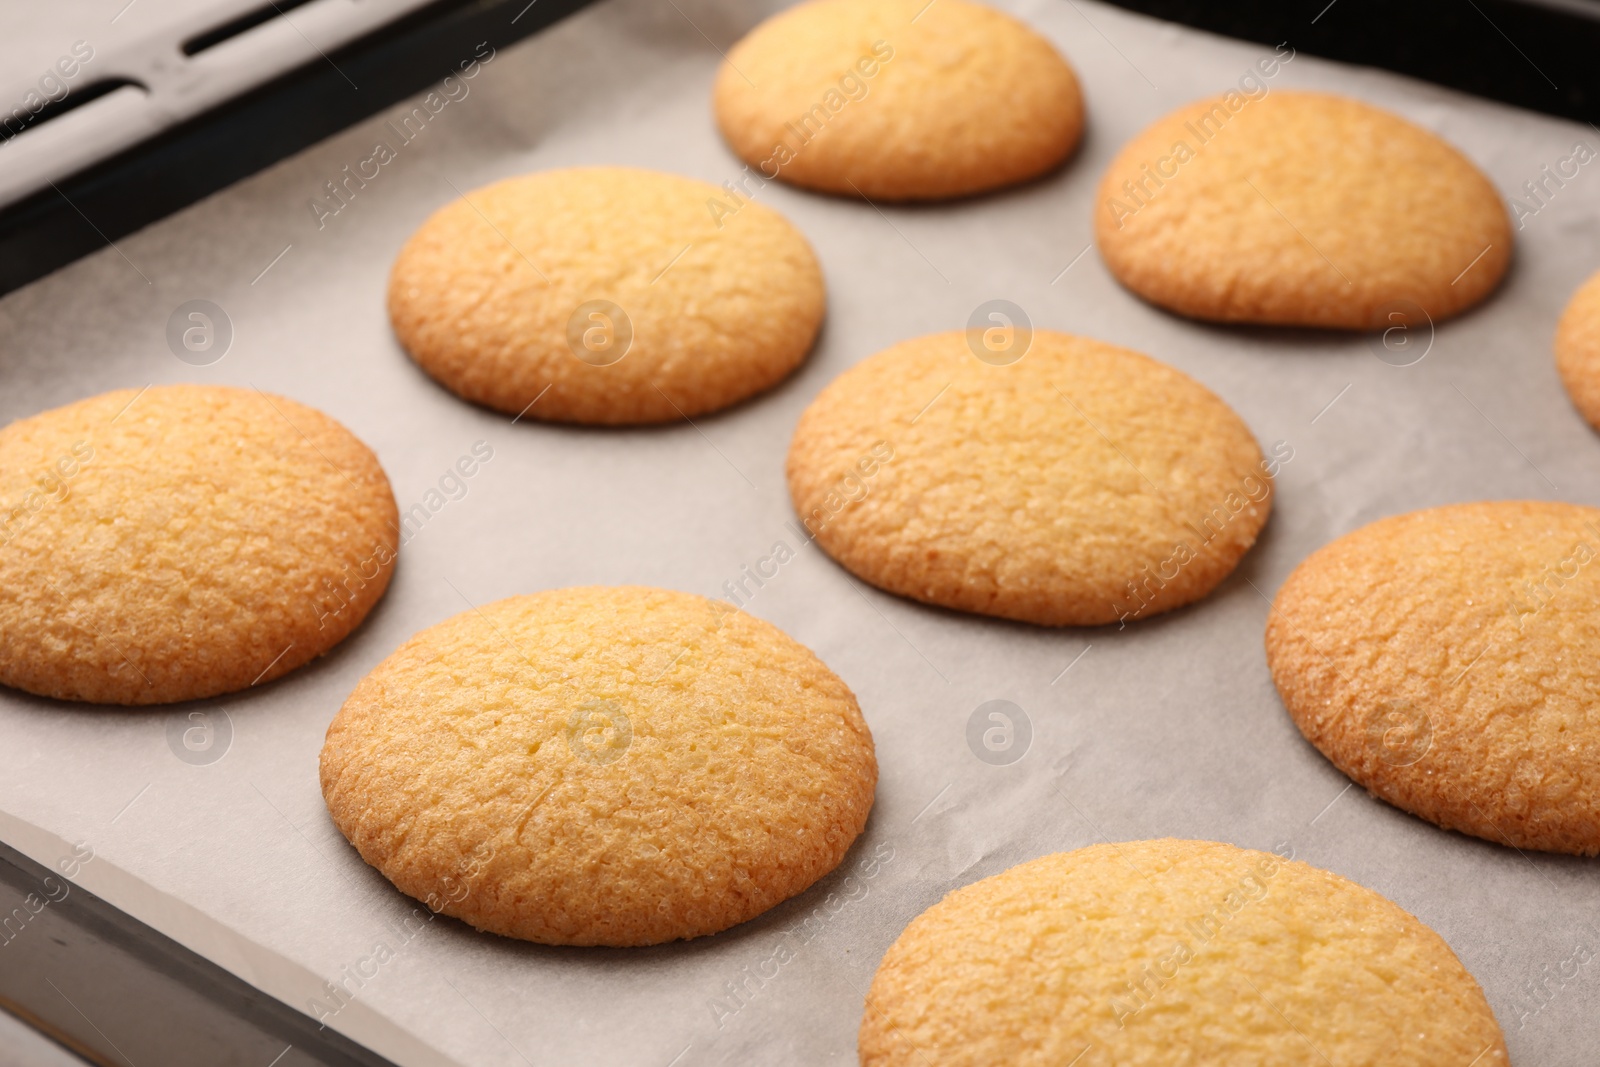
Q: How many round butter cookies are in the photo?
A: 9